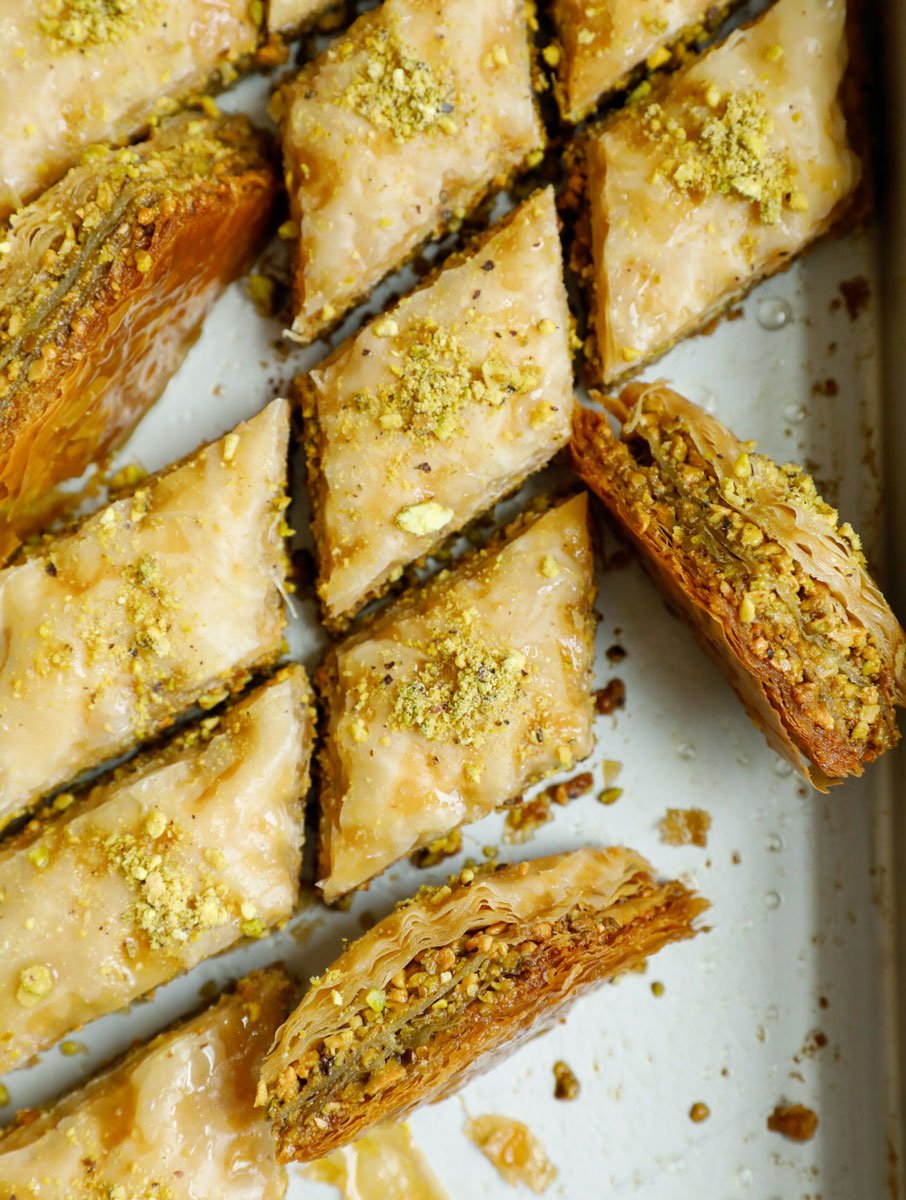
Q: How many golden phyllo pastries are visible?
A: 13